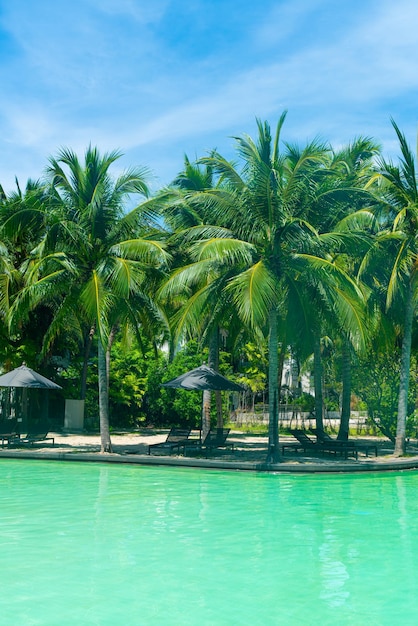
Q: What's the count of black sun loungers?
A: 6